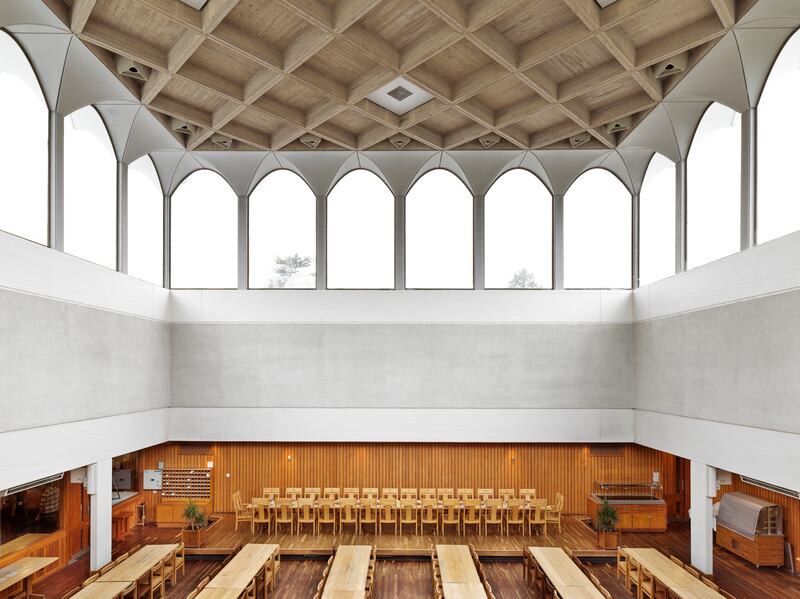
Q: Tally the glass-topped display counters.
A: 2